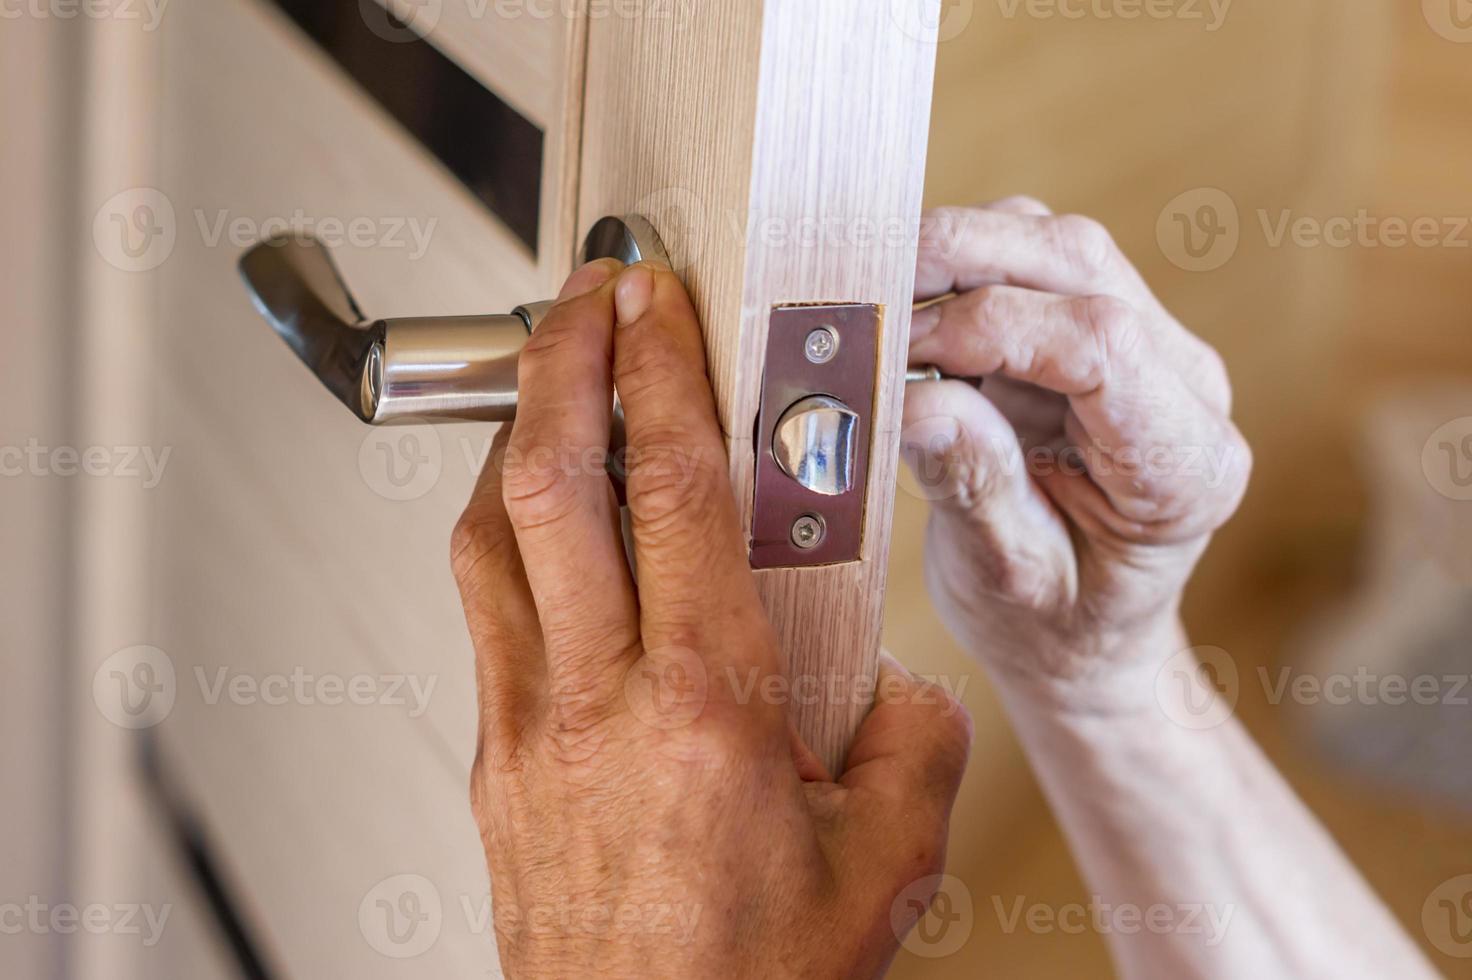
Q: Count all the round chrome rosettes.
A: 1